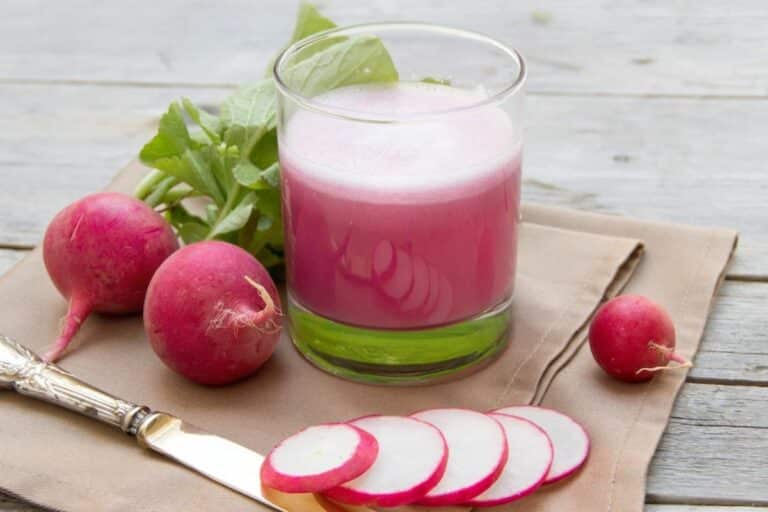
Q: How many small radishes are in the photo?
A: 1